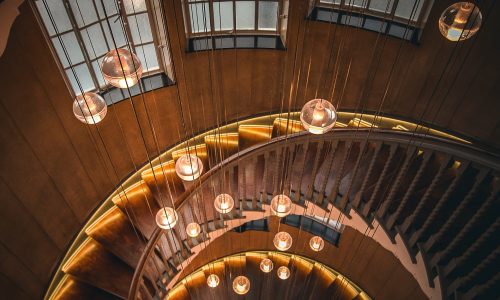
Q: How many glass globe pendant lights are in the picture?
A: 15